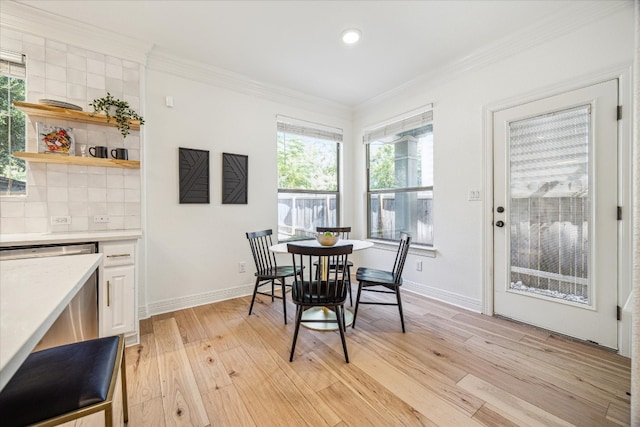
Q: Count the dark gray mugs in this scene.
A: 2